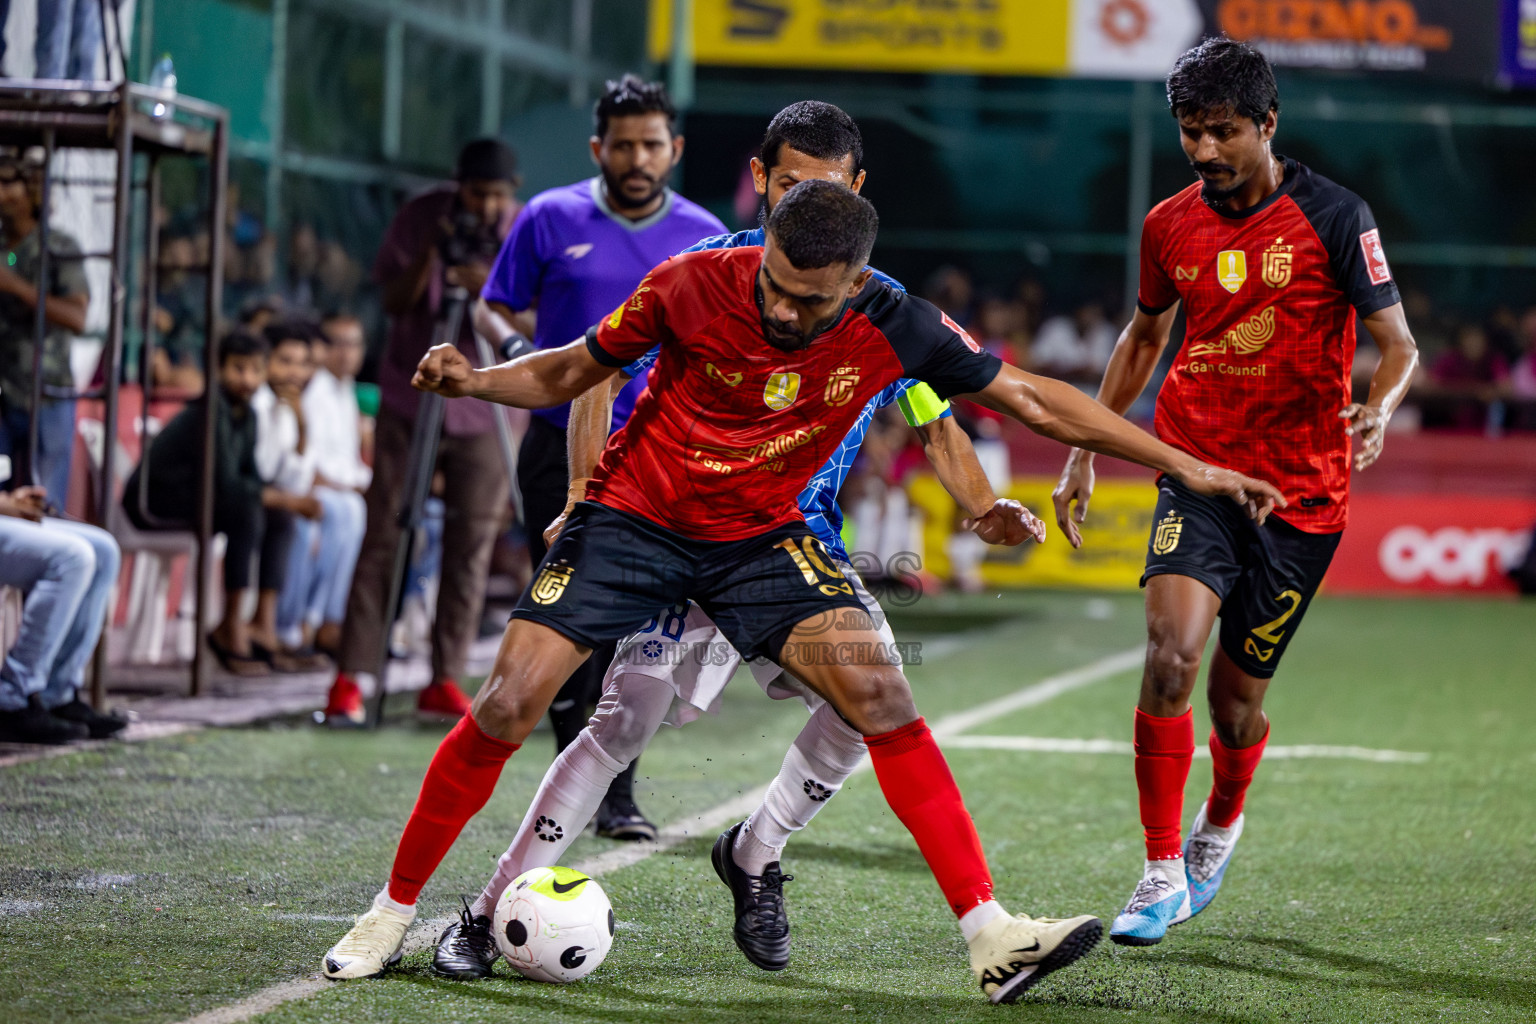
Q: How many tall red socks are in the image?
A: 4